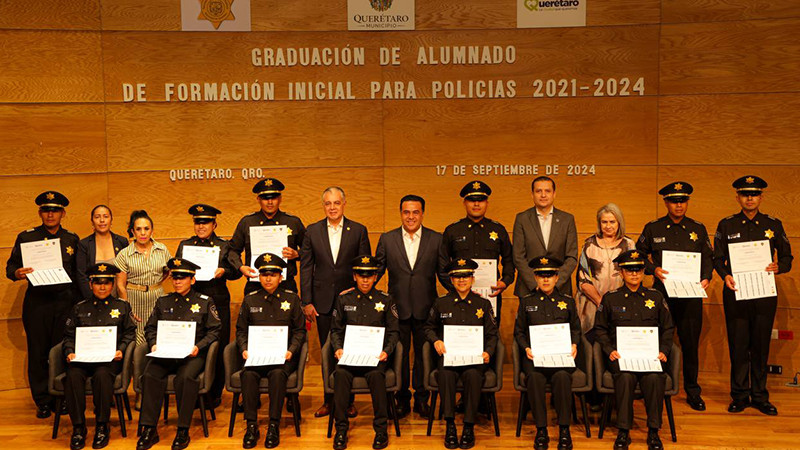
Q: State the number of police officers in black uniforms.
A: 13